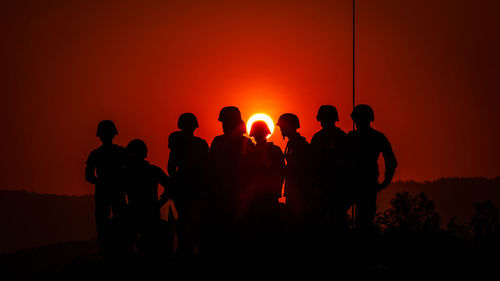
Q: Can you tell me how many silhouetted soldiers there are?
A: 8